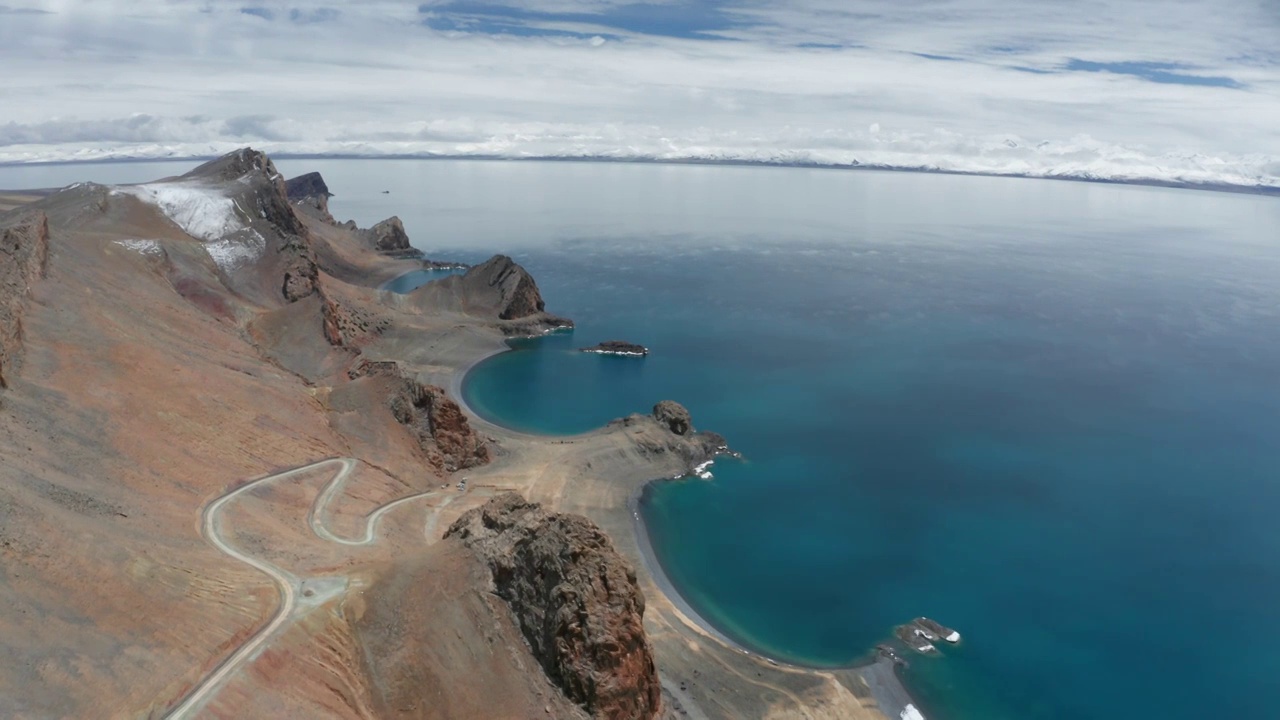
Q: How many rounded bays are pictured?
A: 3